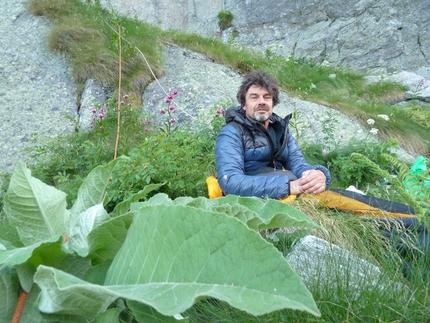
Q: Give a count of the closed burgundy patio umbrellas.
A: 0